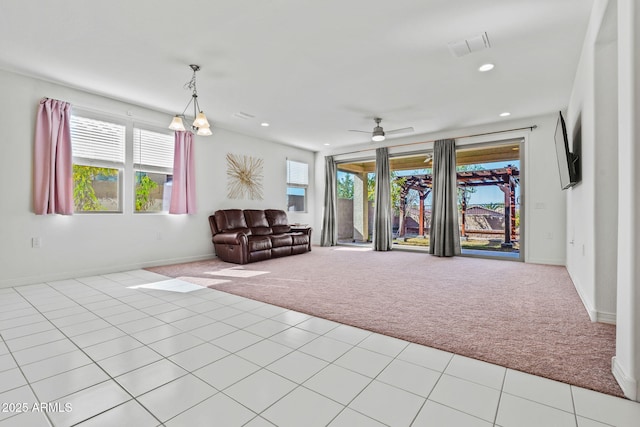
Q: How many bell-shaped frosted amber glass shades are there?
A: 3